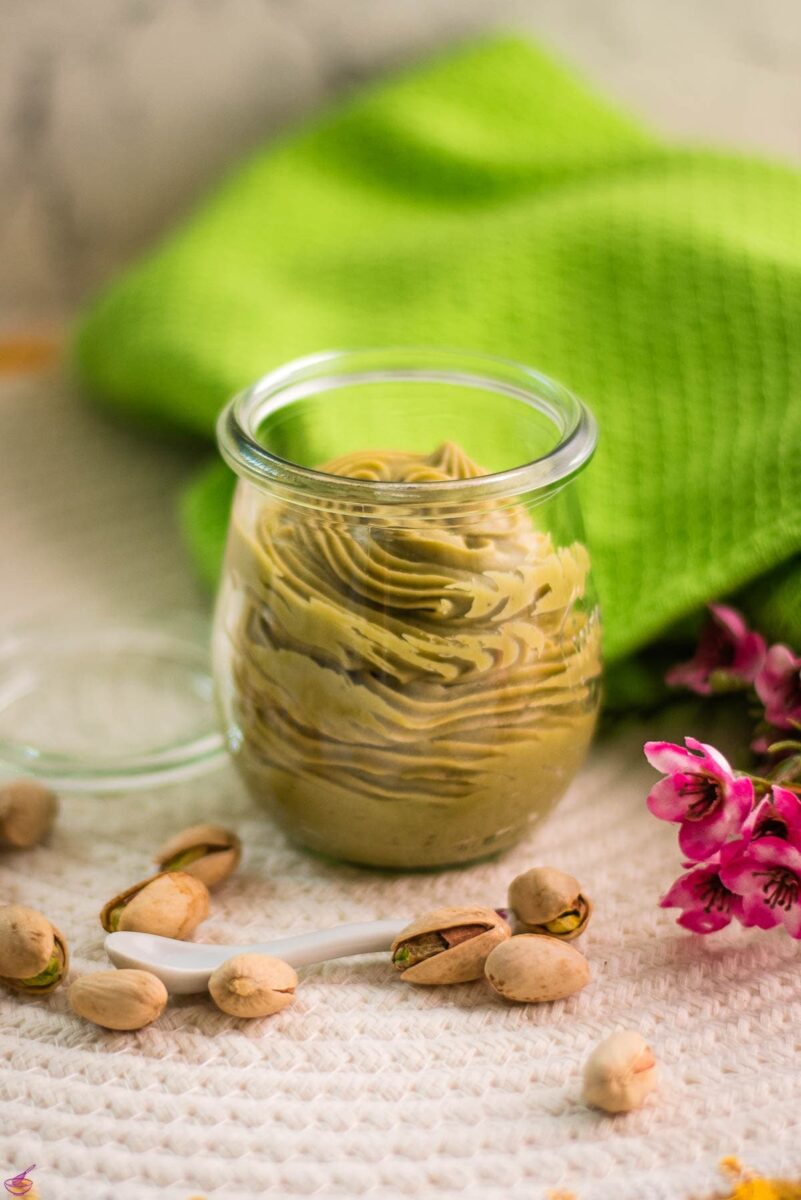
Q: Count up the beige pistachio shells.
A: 10